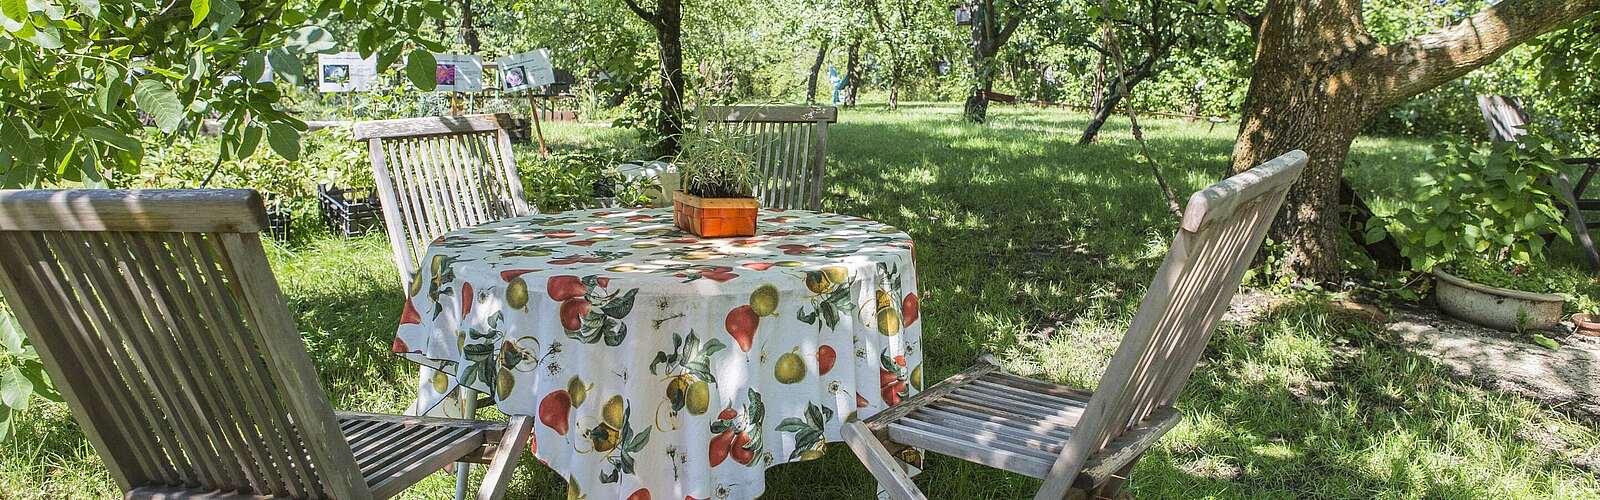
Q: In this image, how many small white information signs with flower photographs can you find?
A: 3